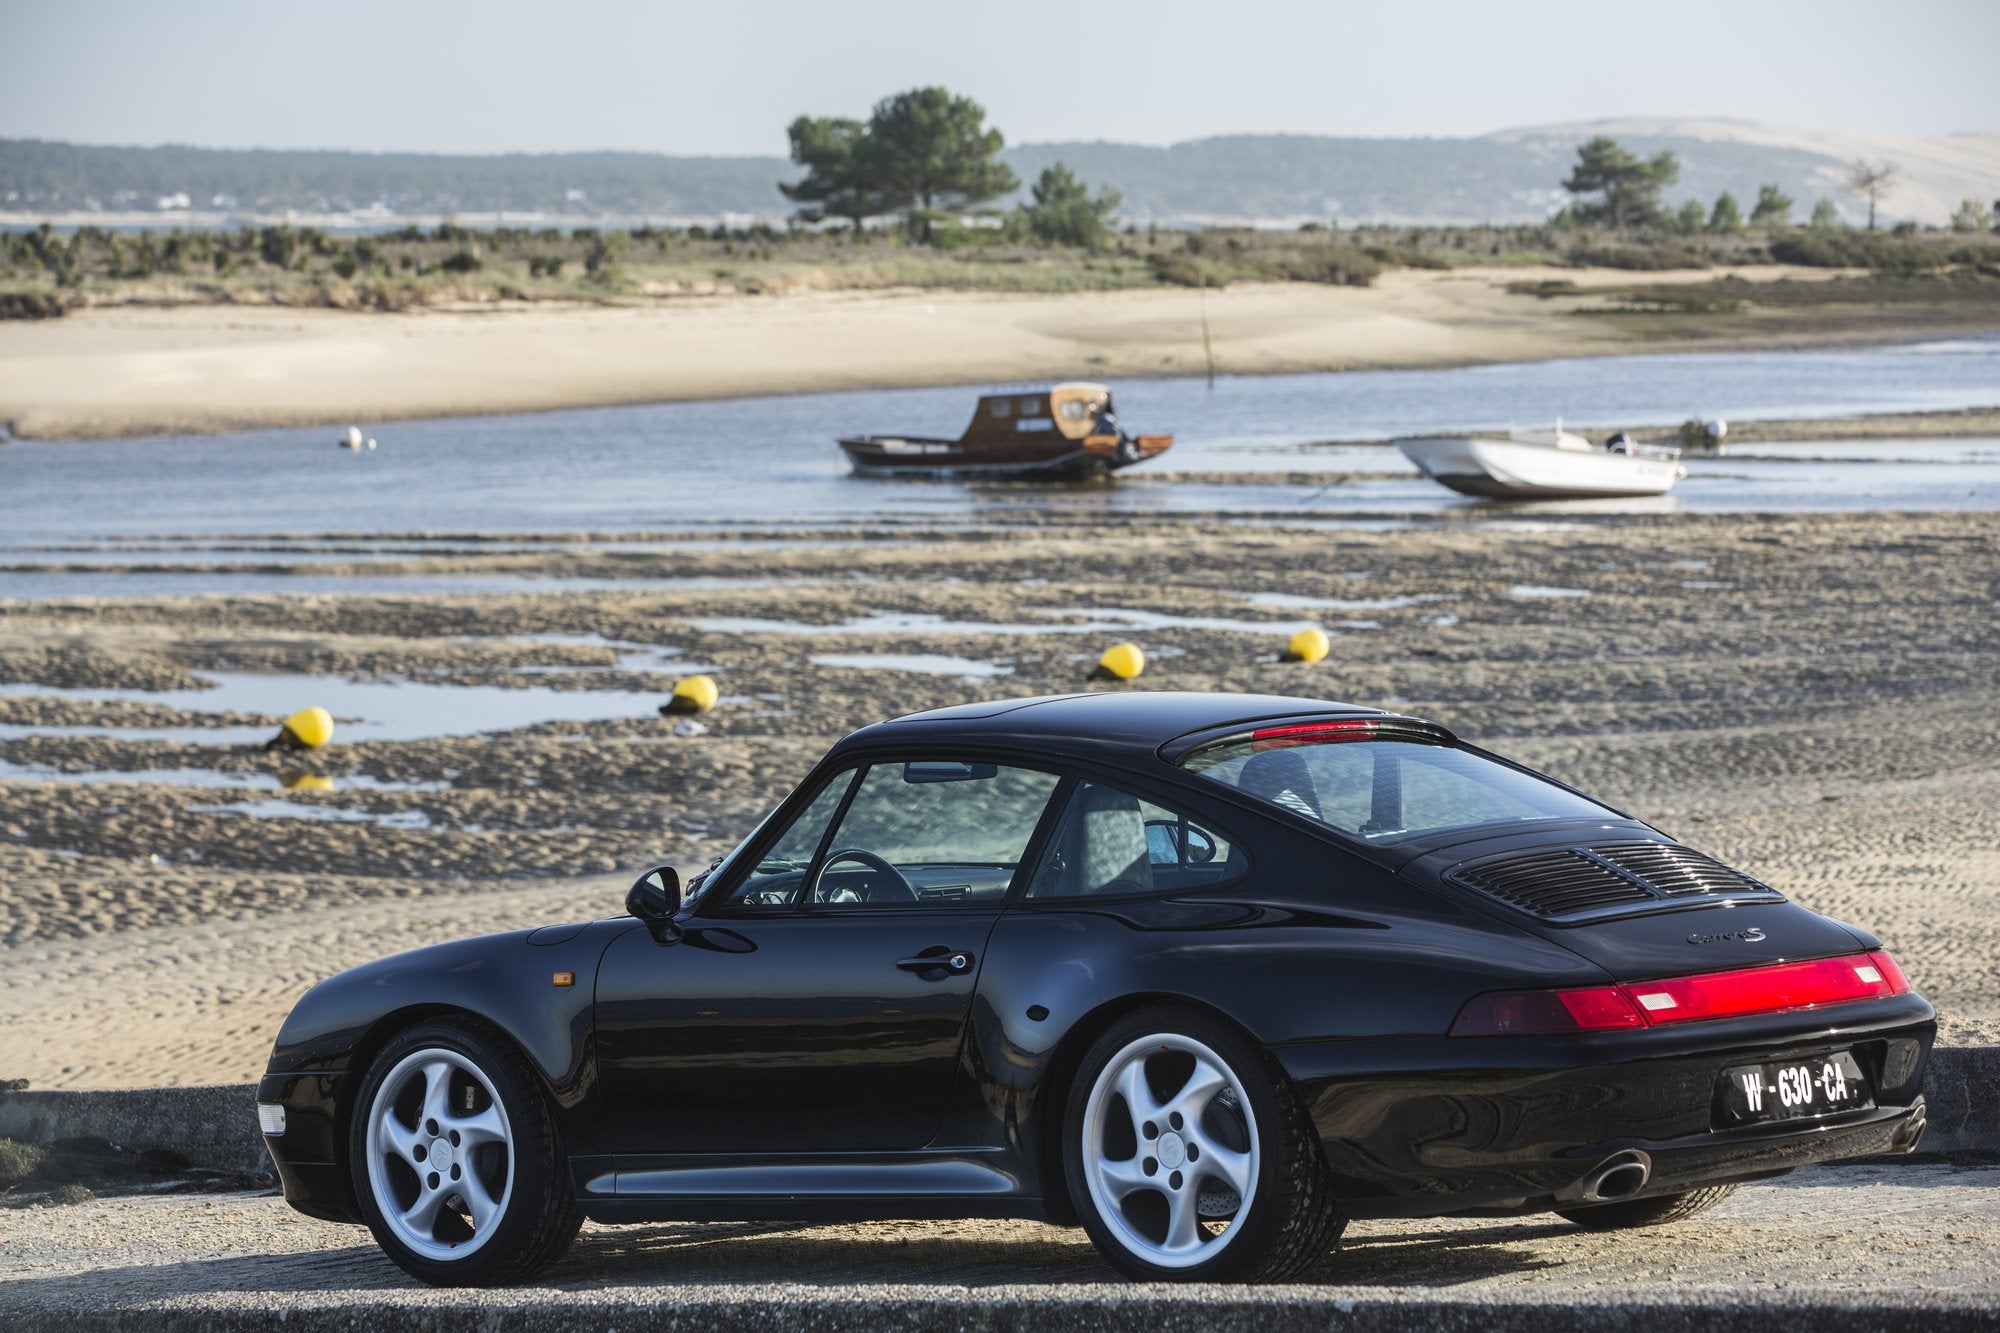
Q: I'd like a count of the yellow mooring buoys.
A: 4